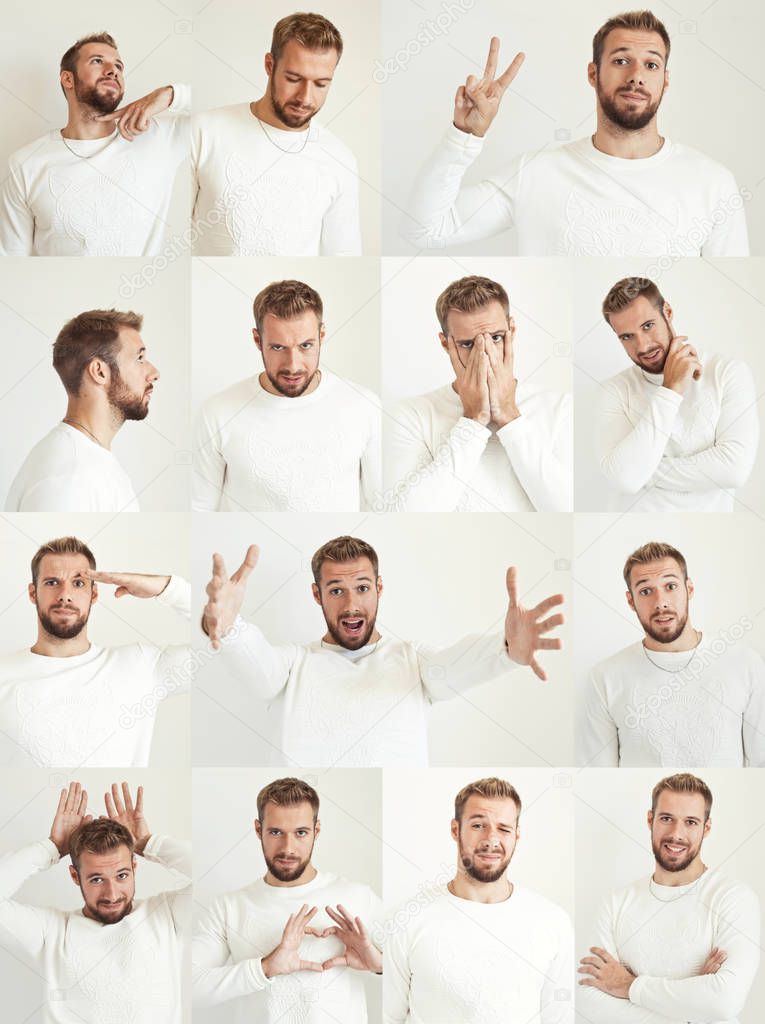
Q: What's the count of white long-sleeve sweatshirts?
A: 14